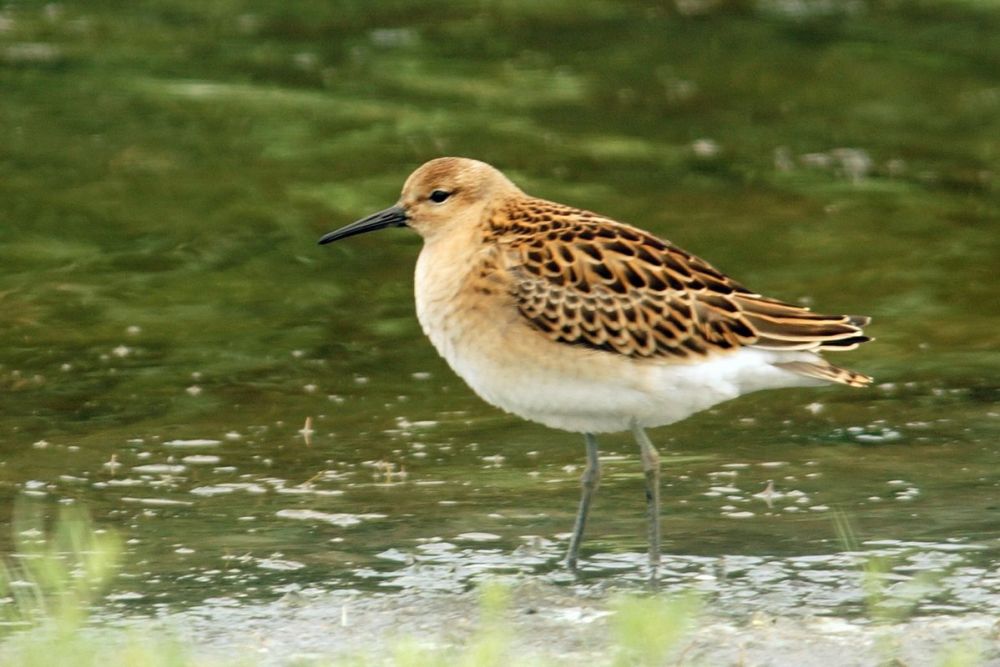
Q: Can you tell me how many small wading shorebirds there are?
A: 1